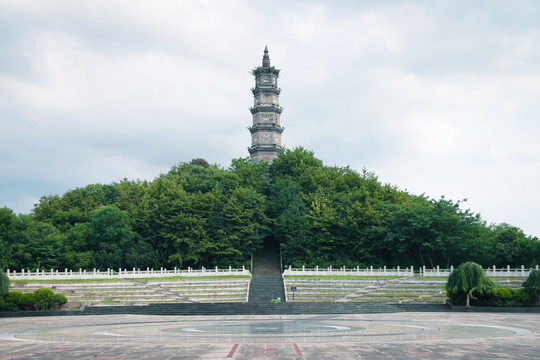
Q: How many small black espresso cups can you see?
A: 0